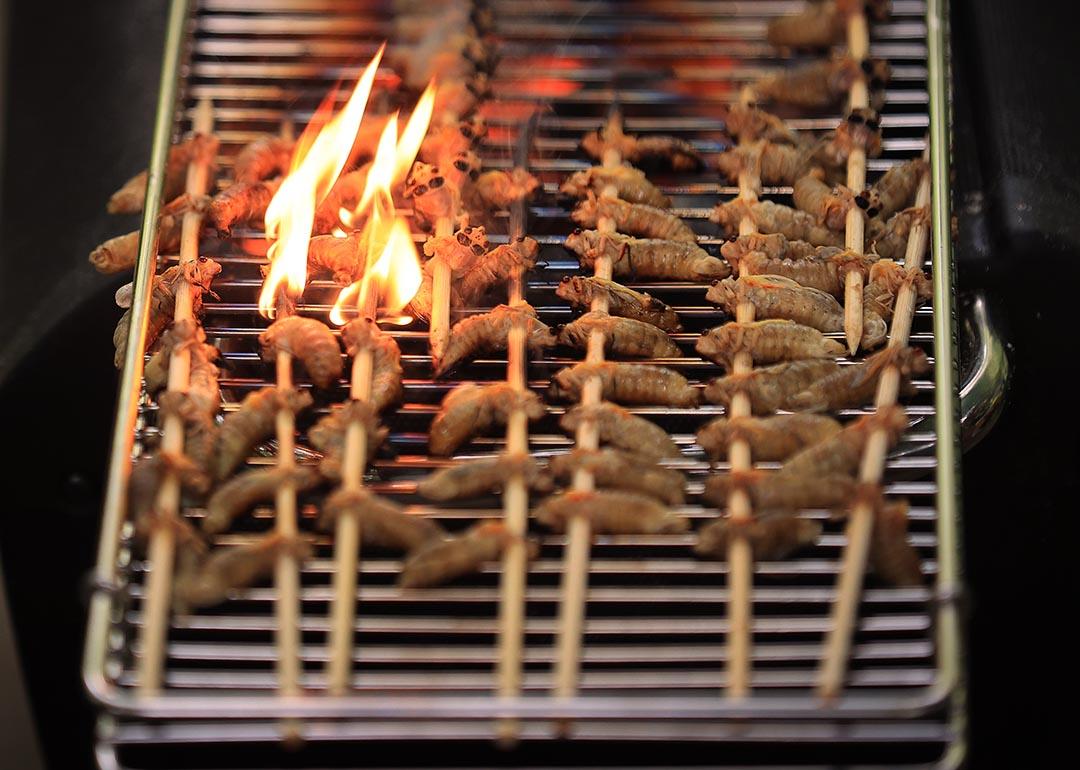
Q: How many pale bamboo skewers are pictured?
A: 9